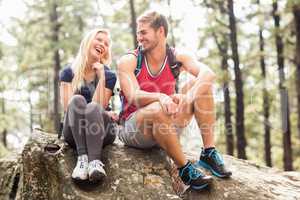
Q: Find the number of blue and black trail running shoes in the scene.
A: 2